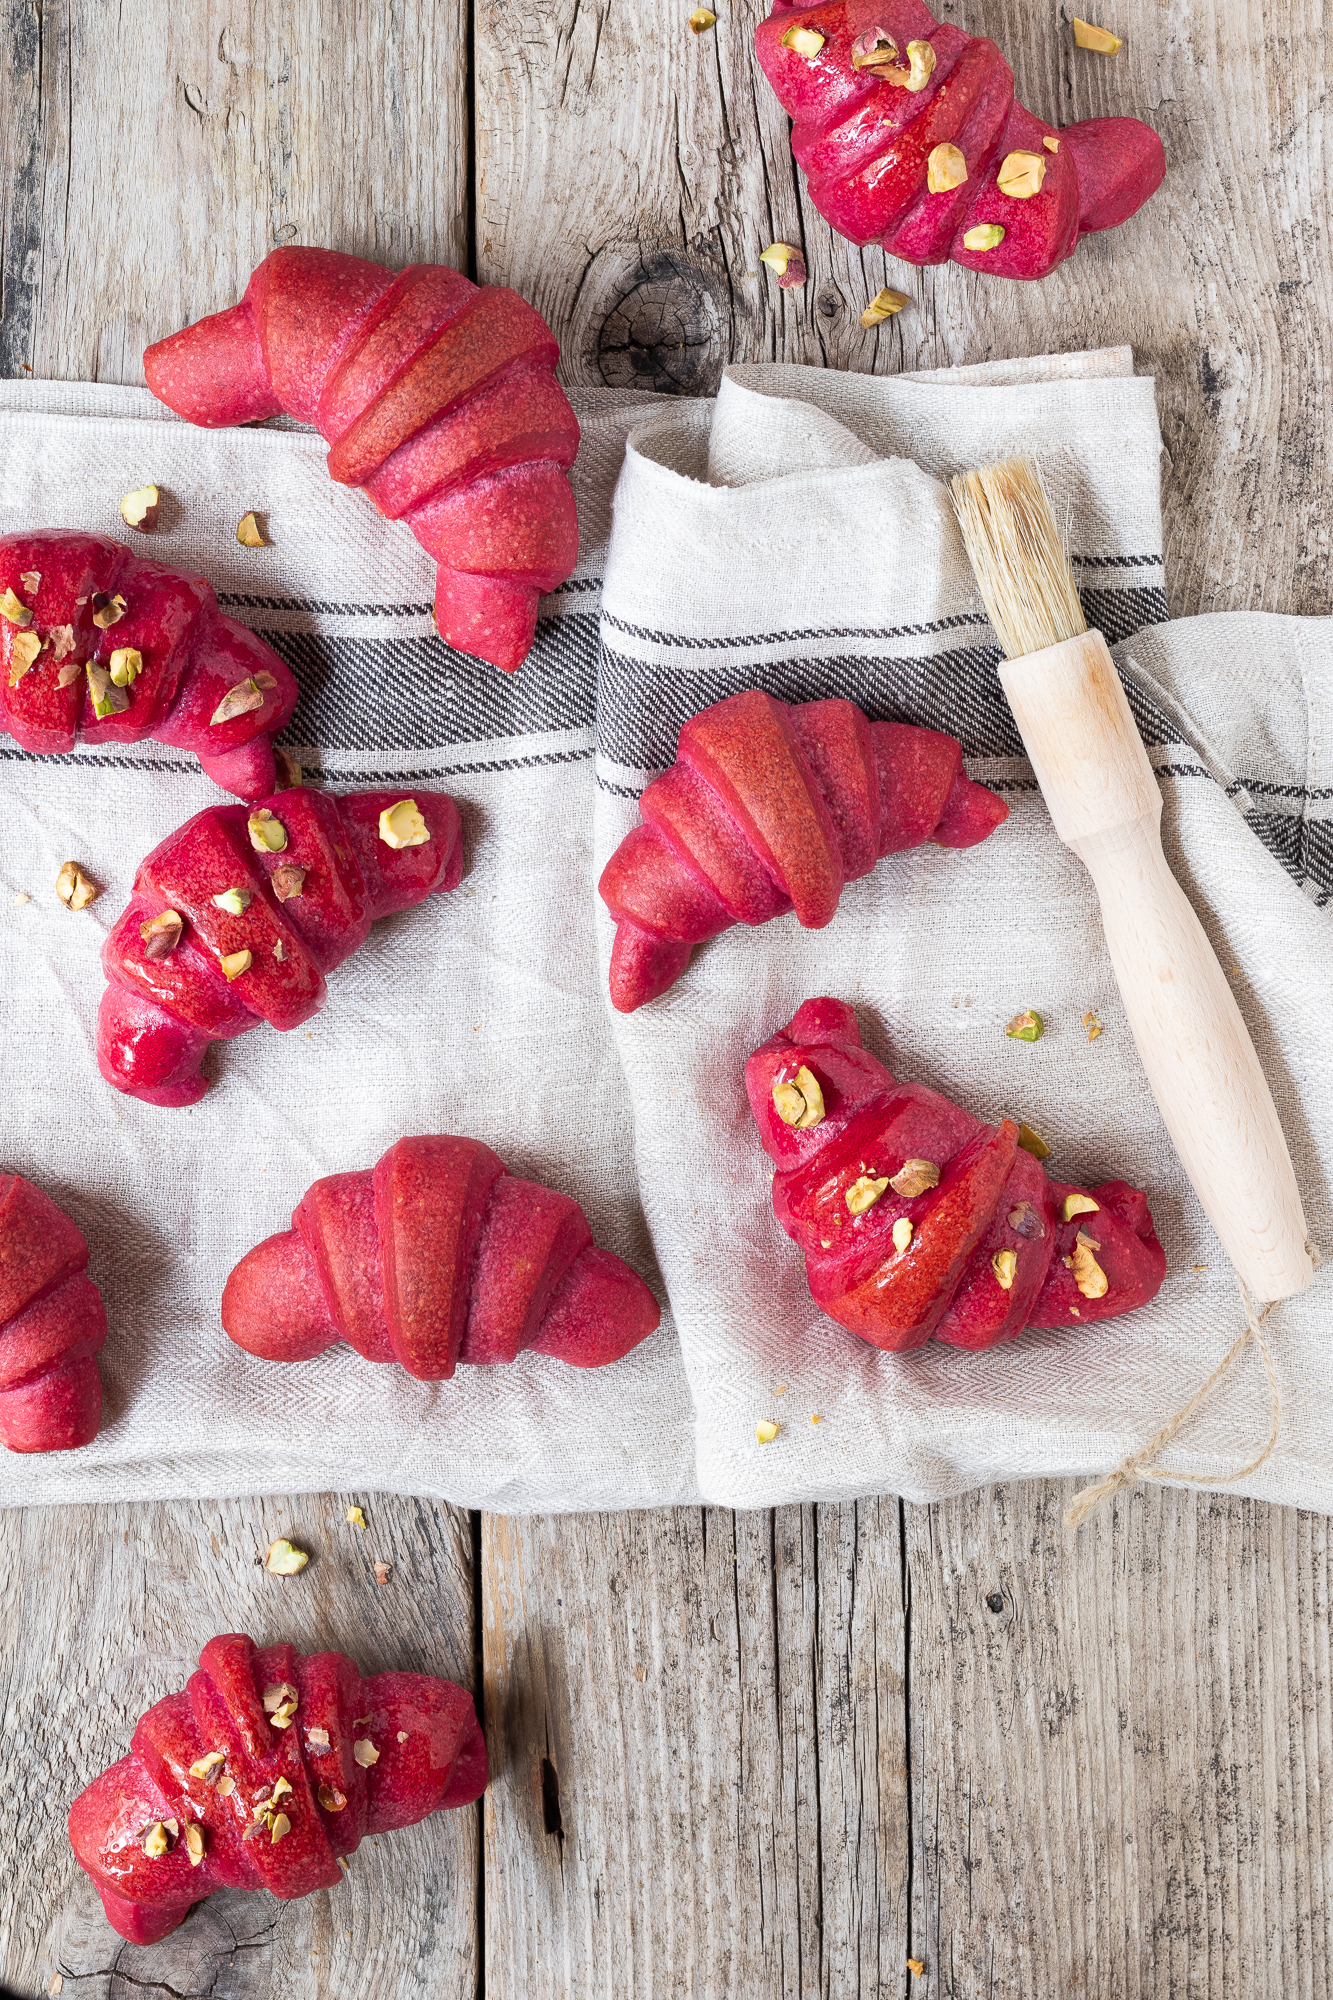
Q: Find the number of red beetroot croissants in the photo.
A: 9